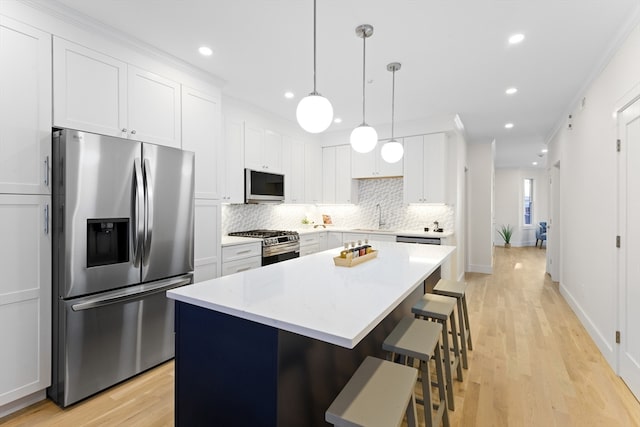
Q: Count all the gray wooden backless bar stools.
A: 4